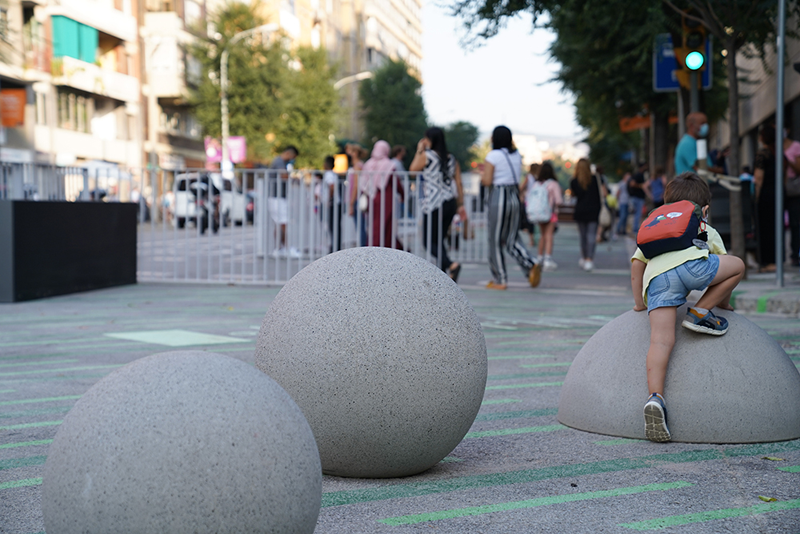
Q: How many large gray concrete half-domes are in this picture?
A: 1